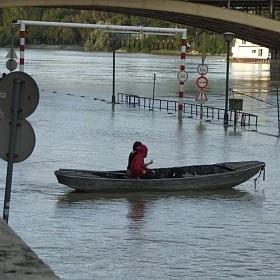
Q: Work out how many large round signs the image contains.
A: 2